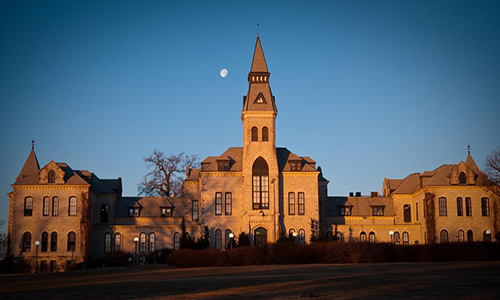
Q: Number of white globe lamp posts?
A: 6